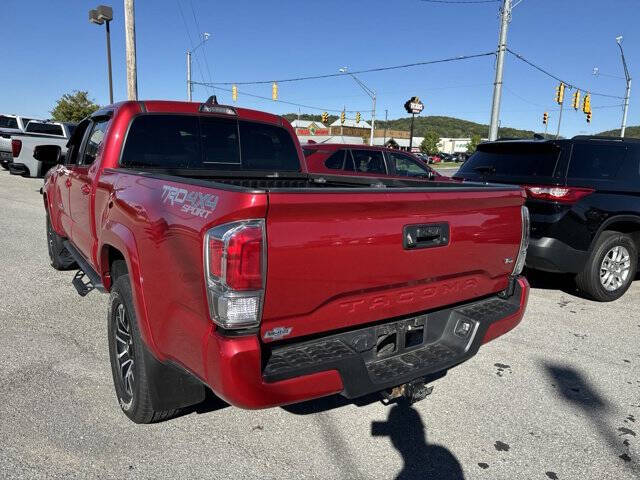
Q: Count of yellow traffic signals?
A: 10